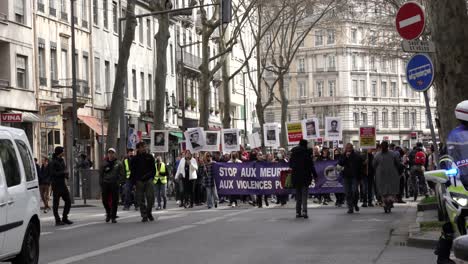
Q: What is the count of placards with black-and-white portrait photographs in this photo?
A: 7